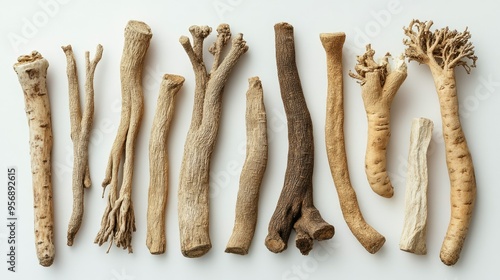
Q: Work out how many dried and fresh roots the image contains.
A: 11